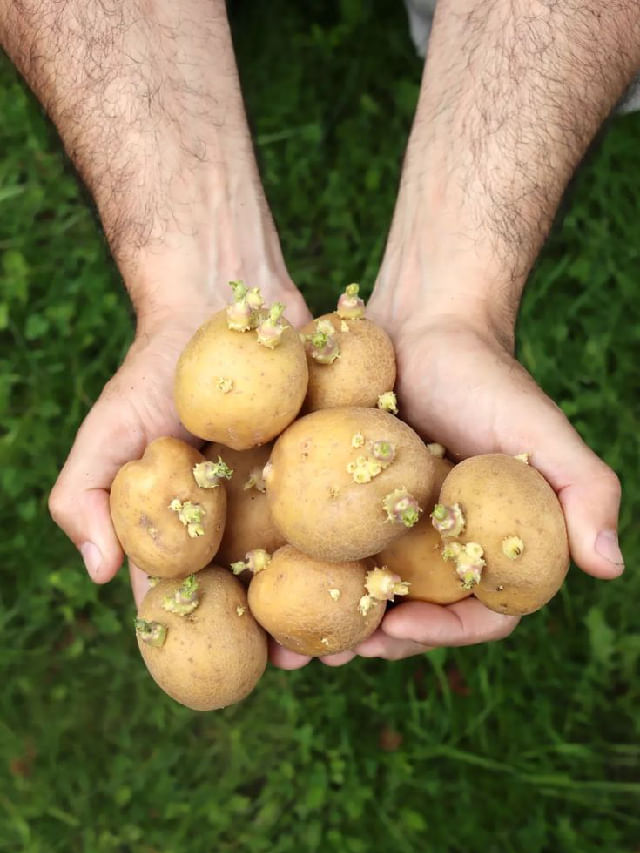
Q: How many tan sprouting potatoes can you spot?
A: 9